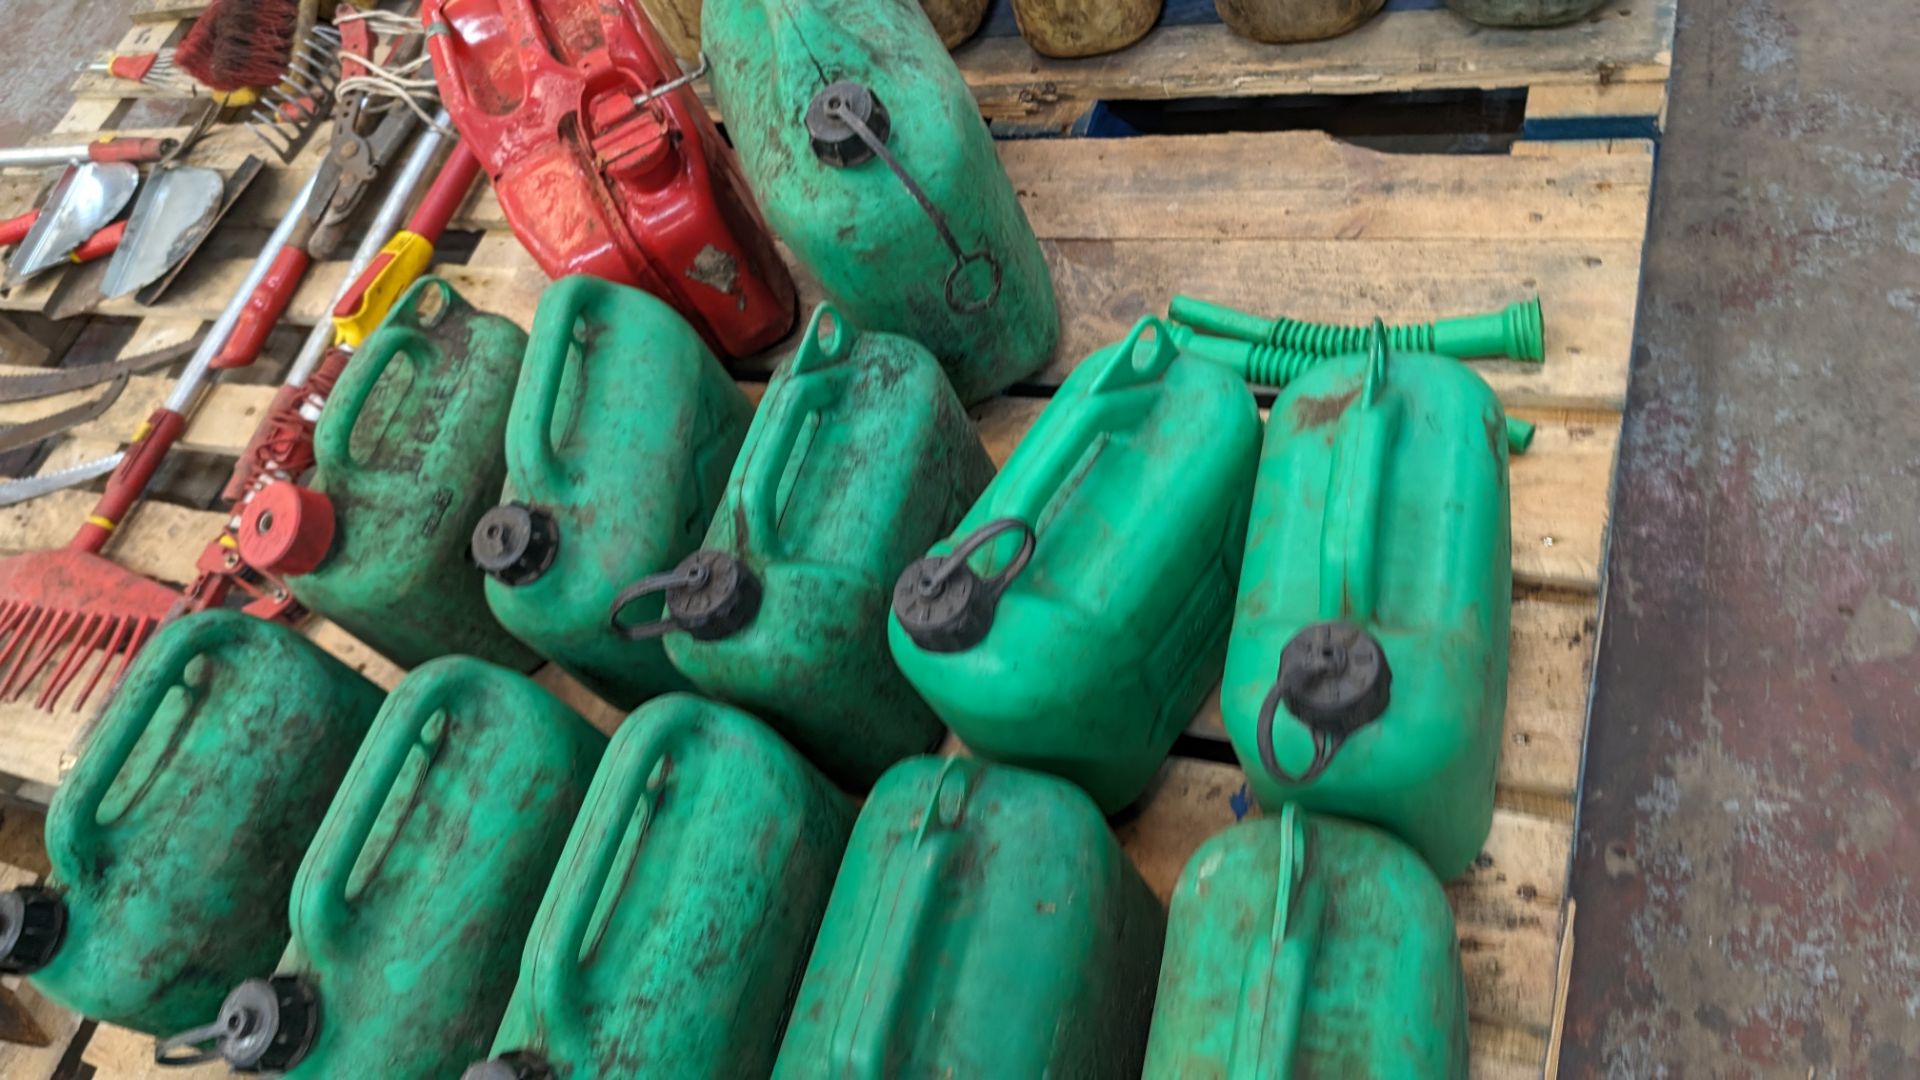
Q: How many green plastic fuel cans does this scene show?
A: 11